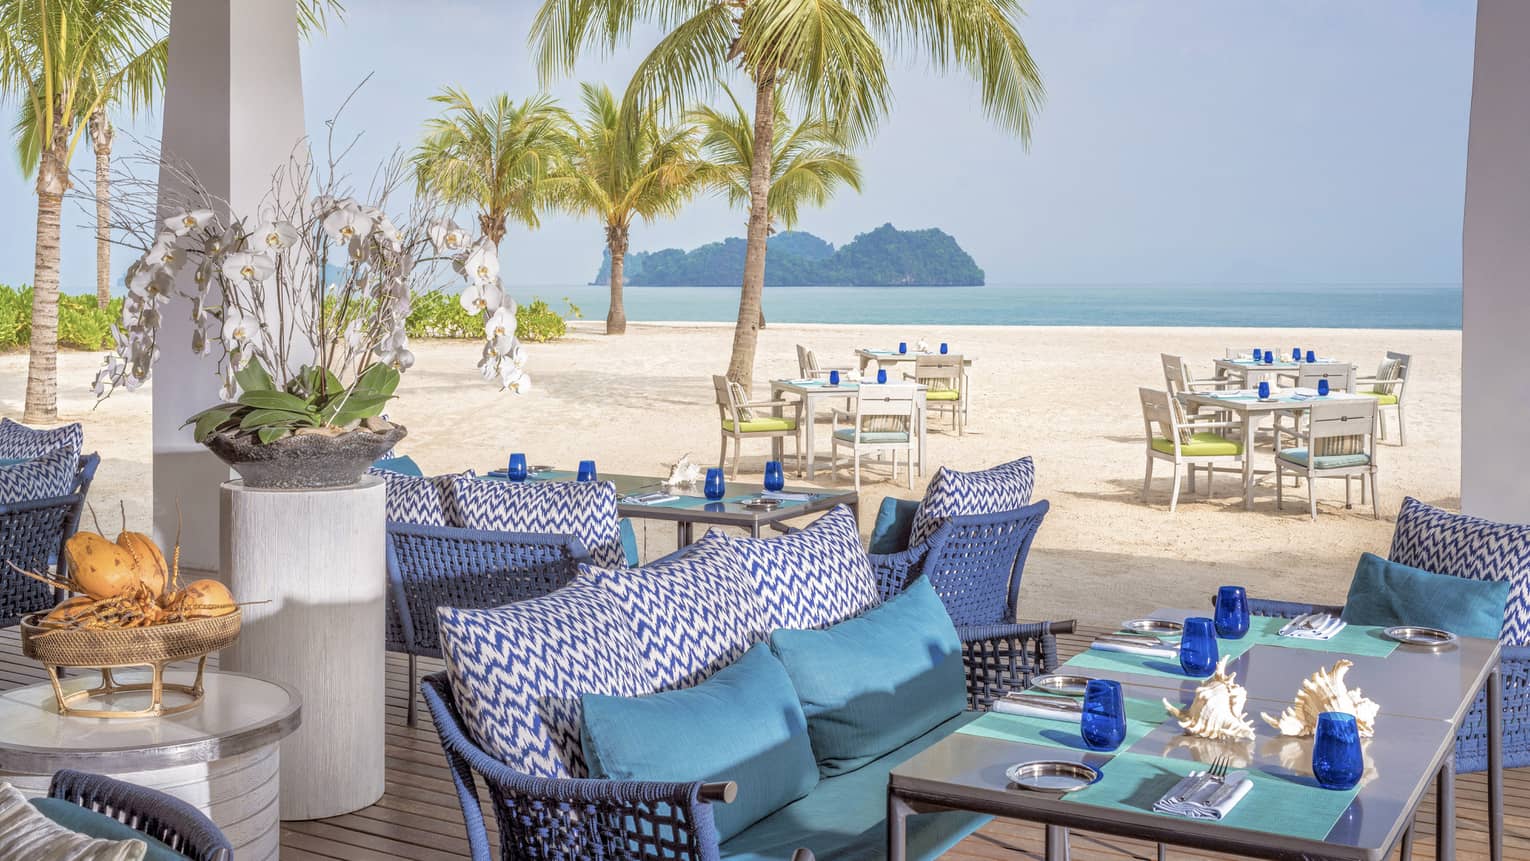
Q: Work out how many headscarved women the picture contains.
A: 0